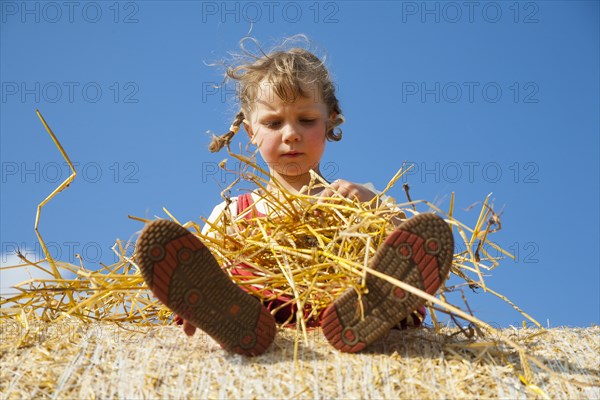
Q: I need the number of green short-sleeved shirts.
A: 0